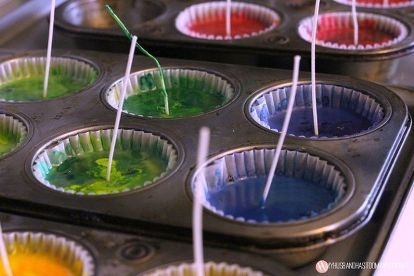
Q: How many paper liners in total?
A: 11